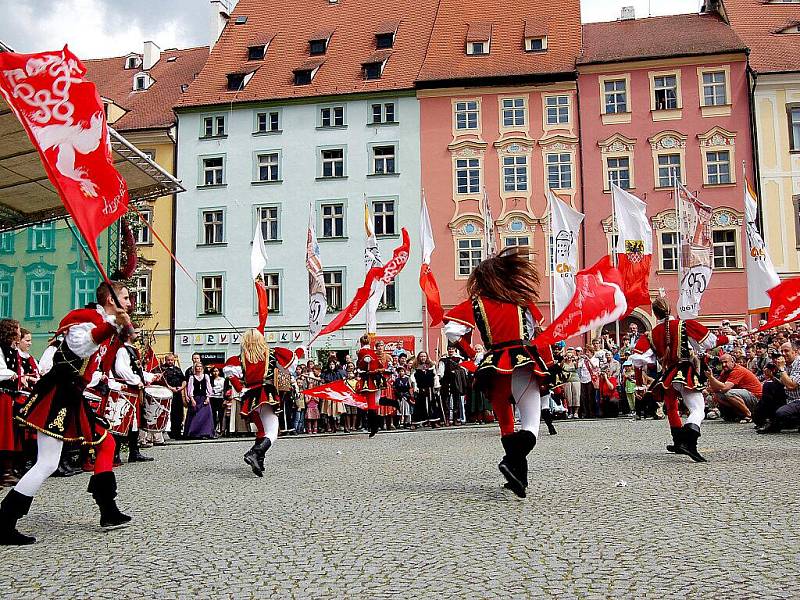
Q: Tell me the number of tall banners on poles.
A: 9